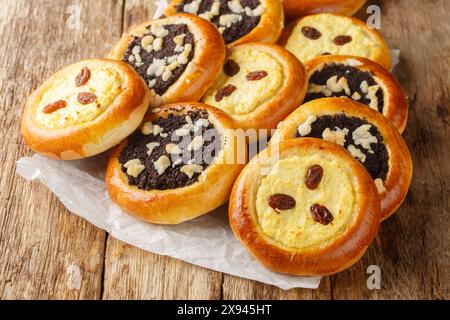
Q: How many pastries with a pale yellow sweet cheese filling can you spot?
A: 4